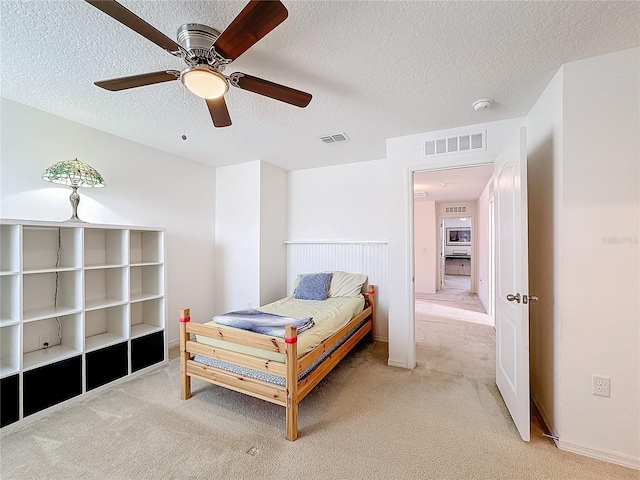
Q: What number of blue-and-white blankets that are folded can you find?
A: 1